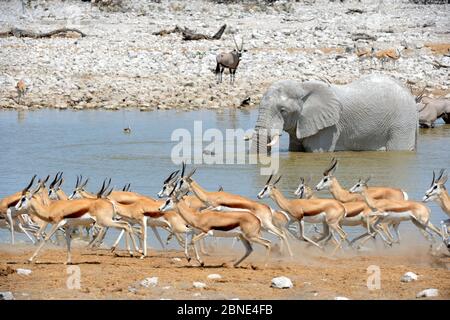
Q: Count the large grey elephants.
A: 1